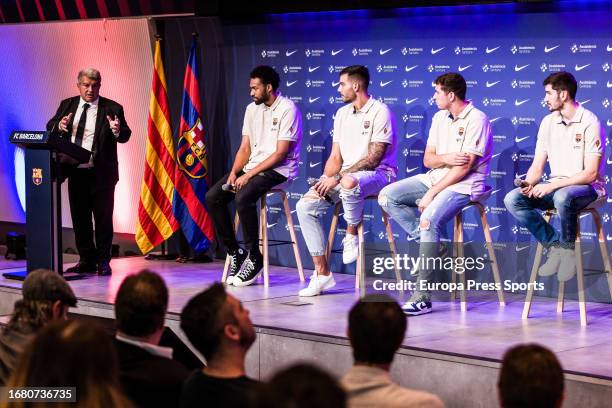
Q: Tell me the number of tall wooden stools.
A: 4